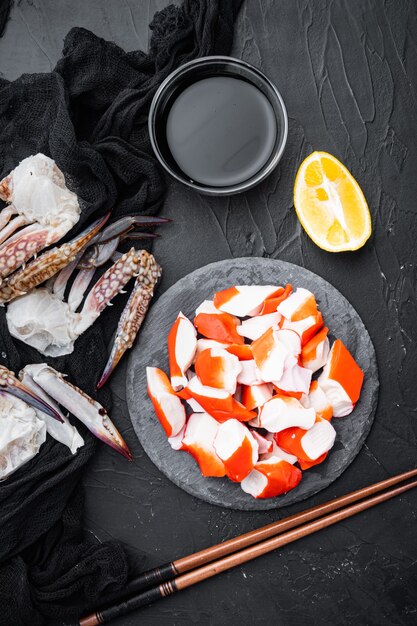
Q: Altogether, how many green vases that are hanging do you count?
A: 0